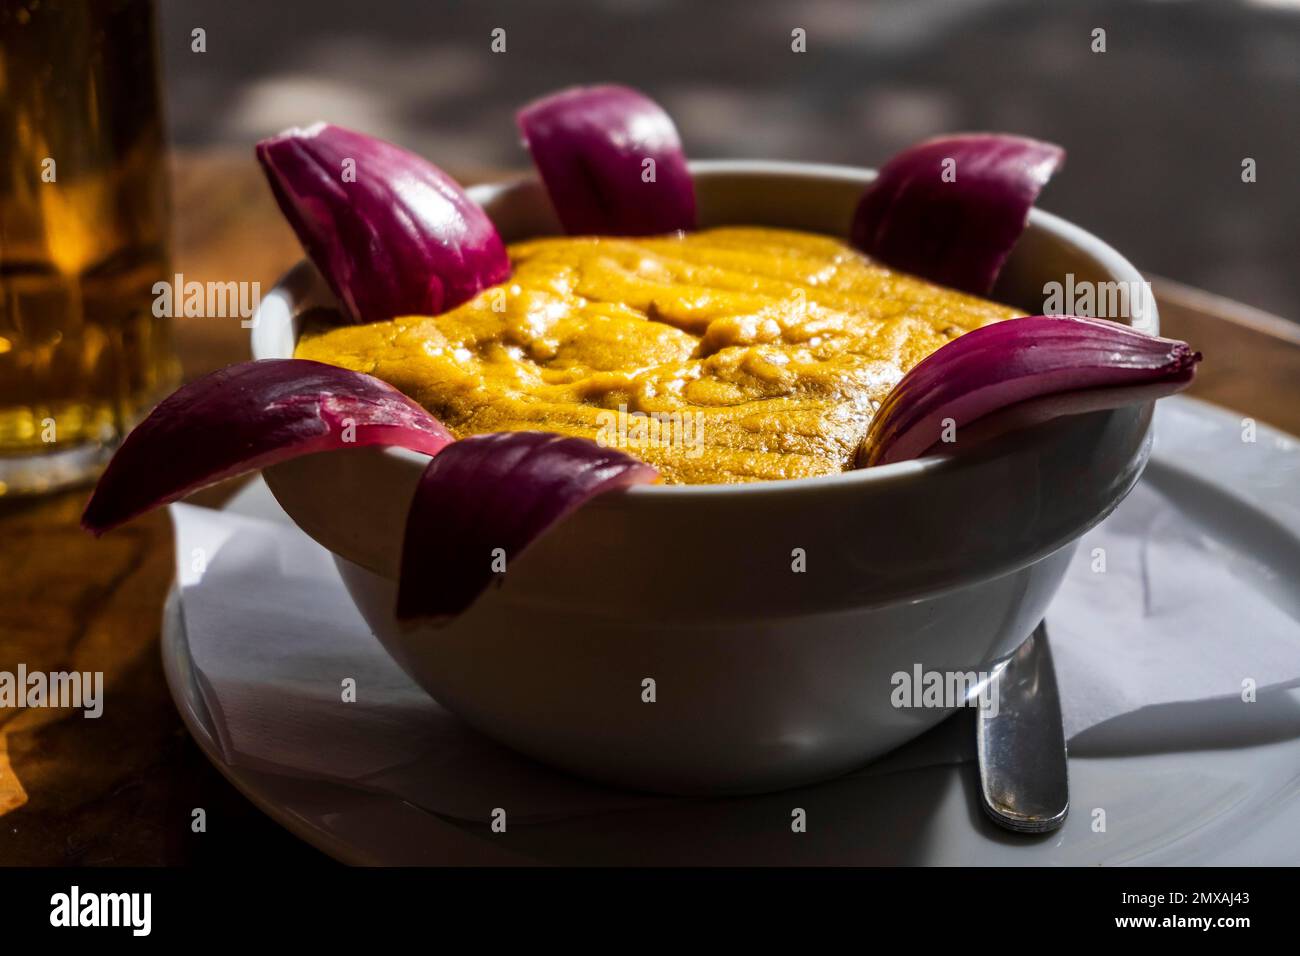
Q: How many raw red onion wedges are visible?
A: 6